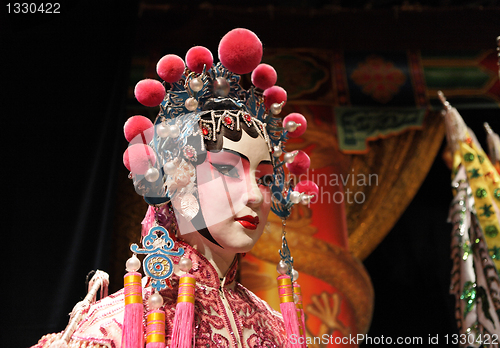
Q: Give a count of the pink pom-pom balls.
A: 11